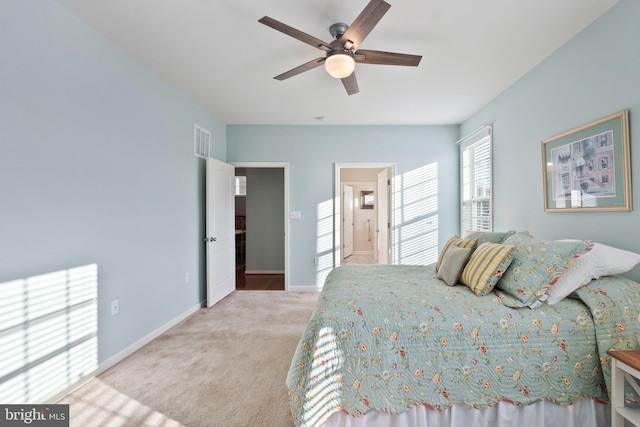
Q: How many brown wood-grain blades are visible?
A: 5